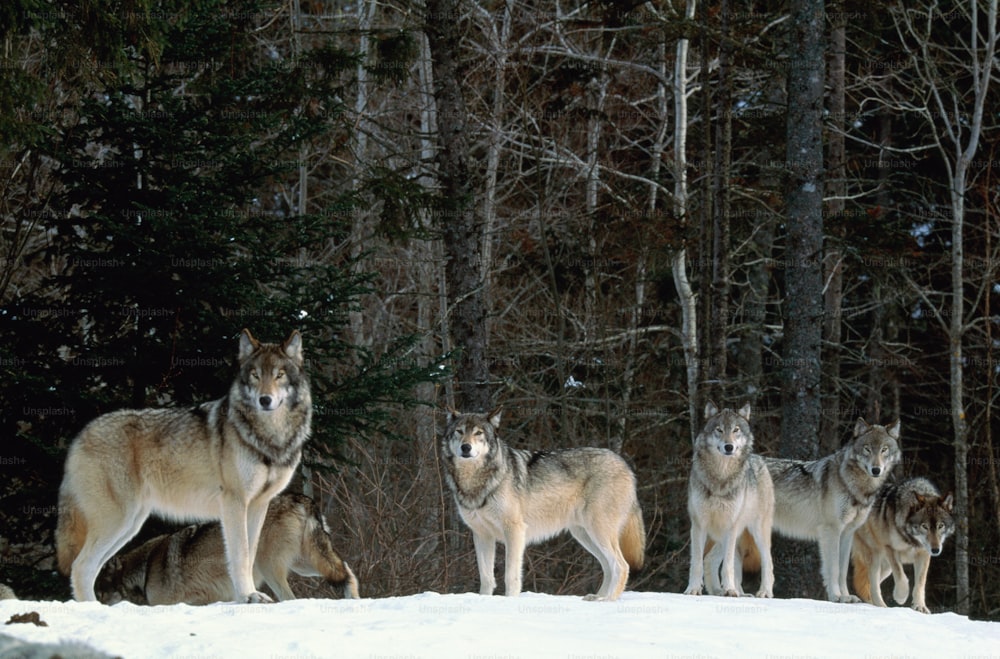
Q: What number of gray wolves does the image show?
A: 6